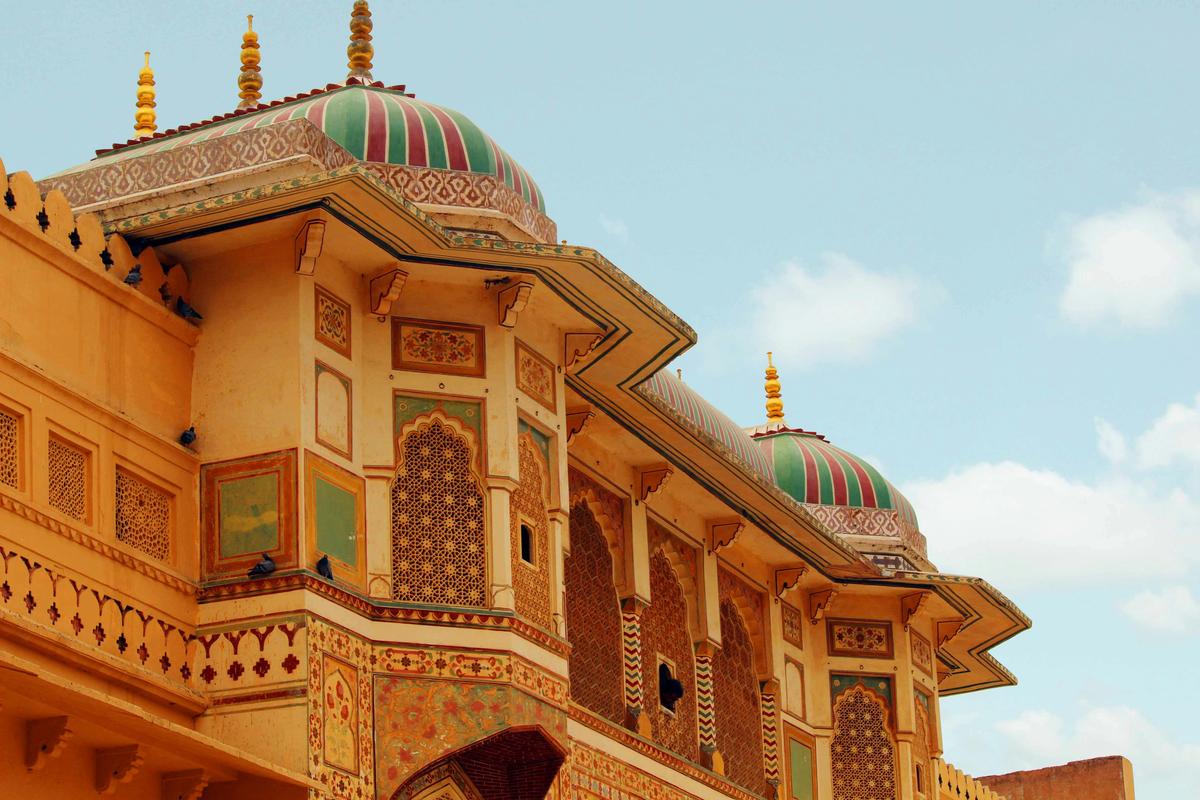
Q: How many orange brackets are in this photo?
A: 15